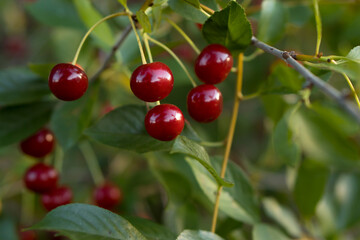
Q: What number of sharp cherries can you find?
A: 5